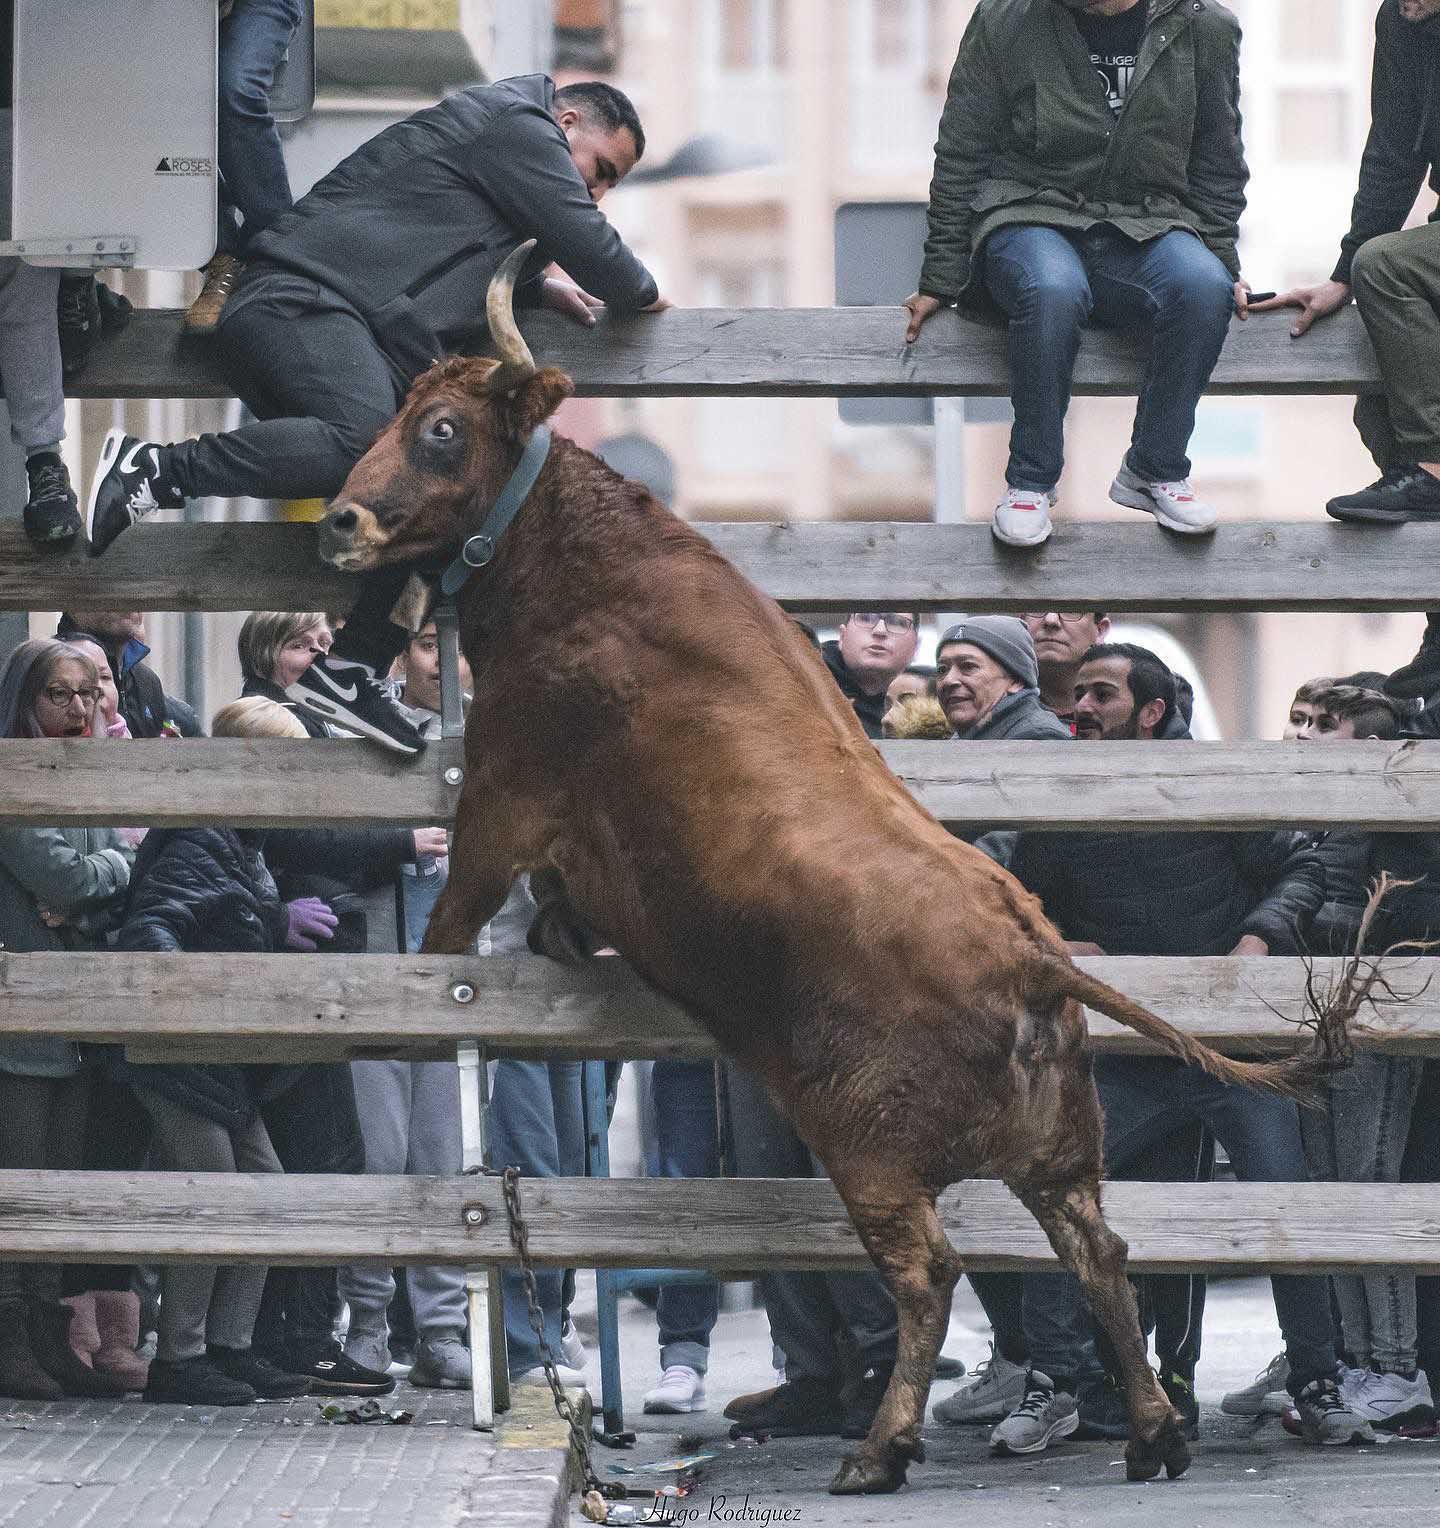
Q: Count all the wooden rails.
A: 5